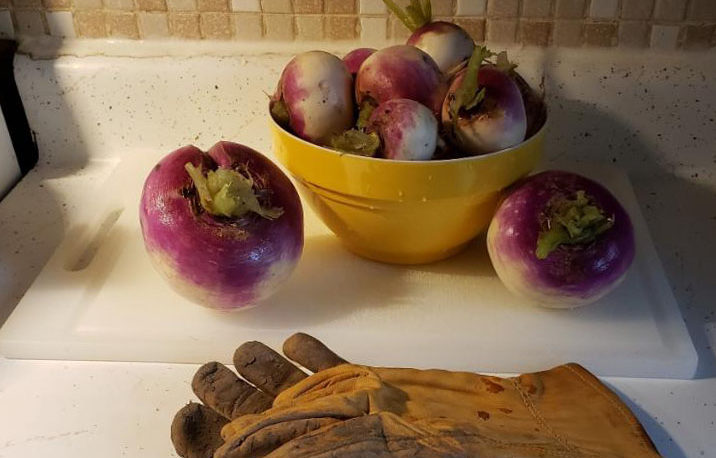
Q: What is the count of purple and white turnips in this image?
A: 8